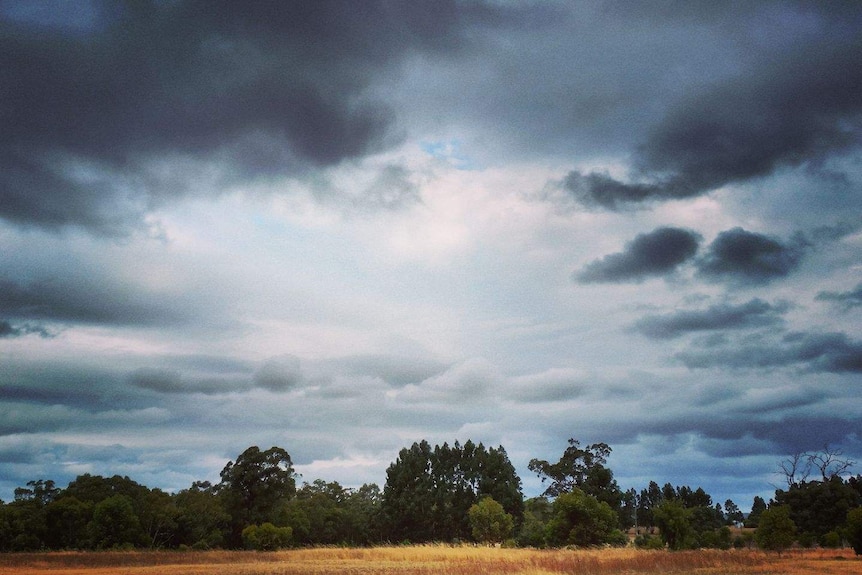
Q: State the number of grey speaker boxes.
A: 0